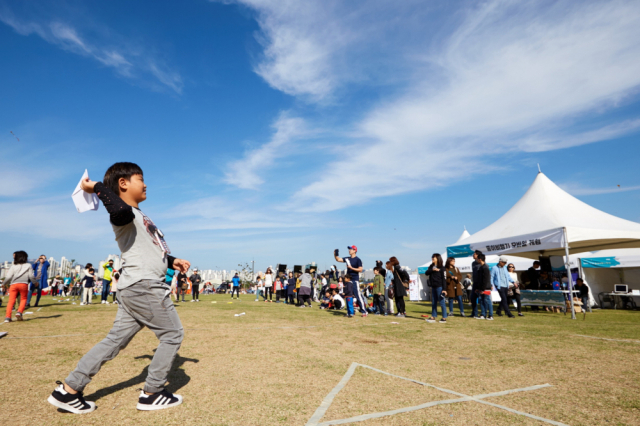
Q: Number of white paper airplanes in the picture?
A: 1